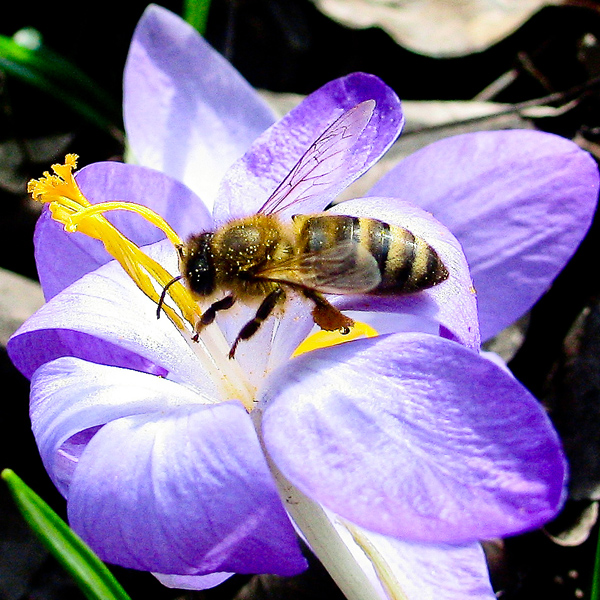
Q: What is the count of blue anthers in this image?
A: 0